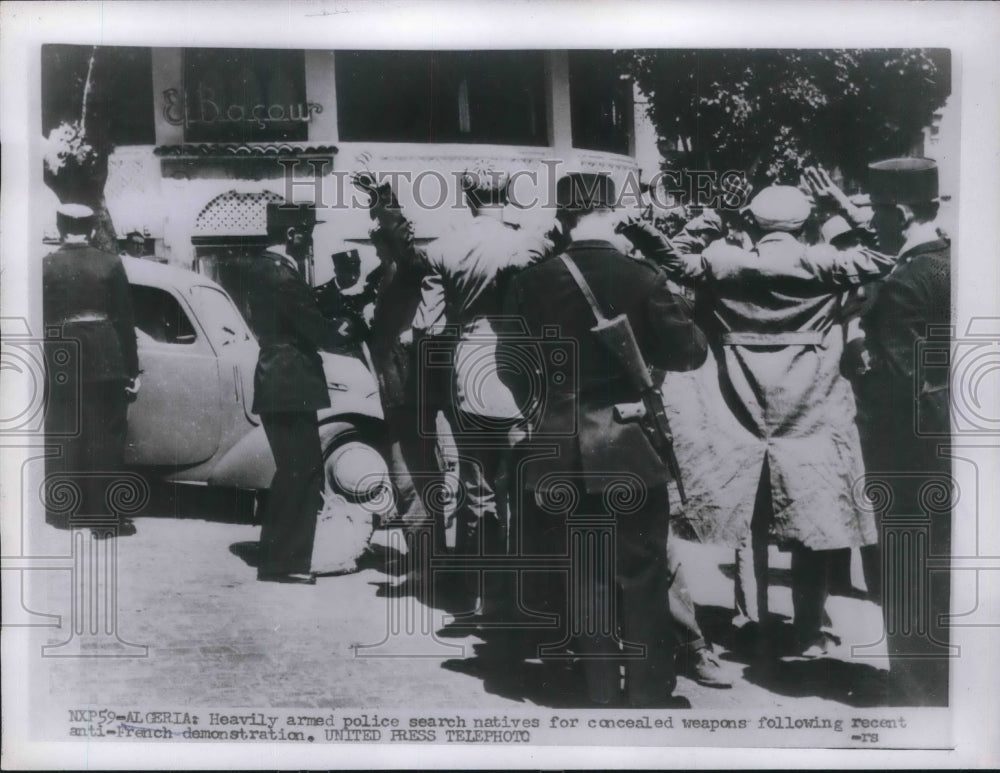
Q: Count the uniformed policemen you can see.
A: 5